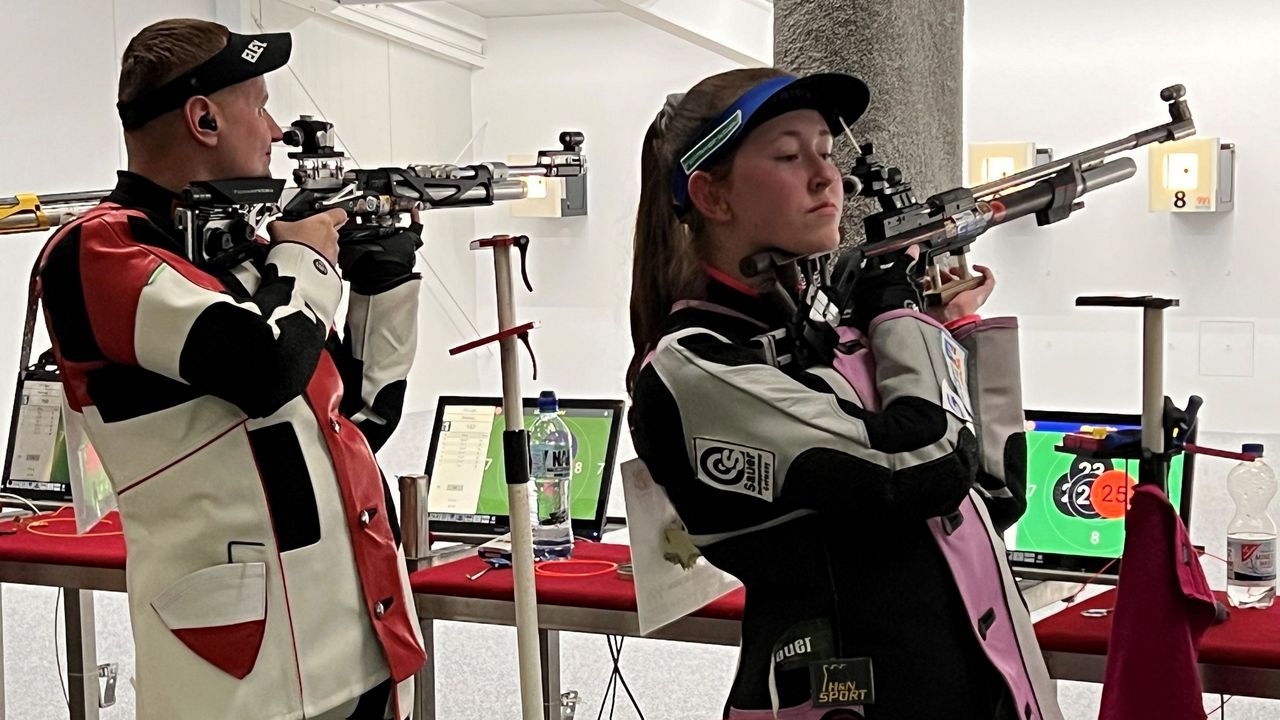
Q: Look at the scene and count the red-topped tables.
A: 3